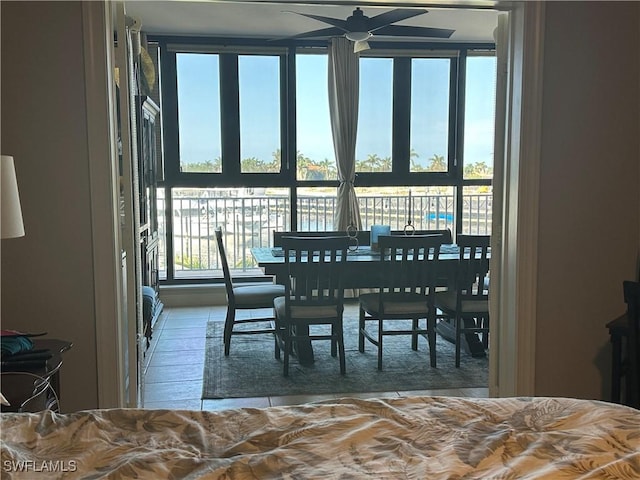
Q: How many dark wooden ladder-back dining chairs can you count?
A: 4